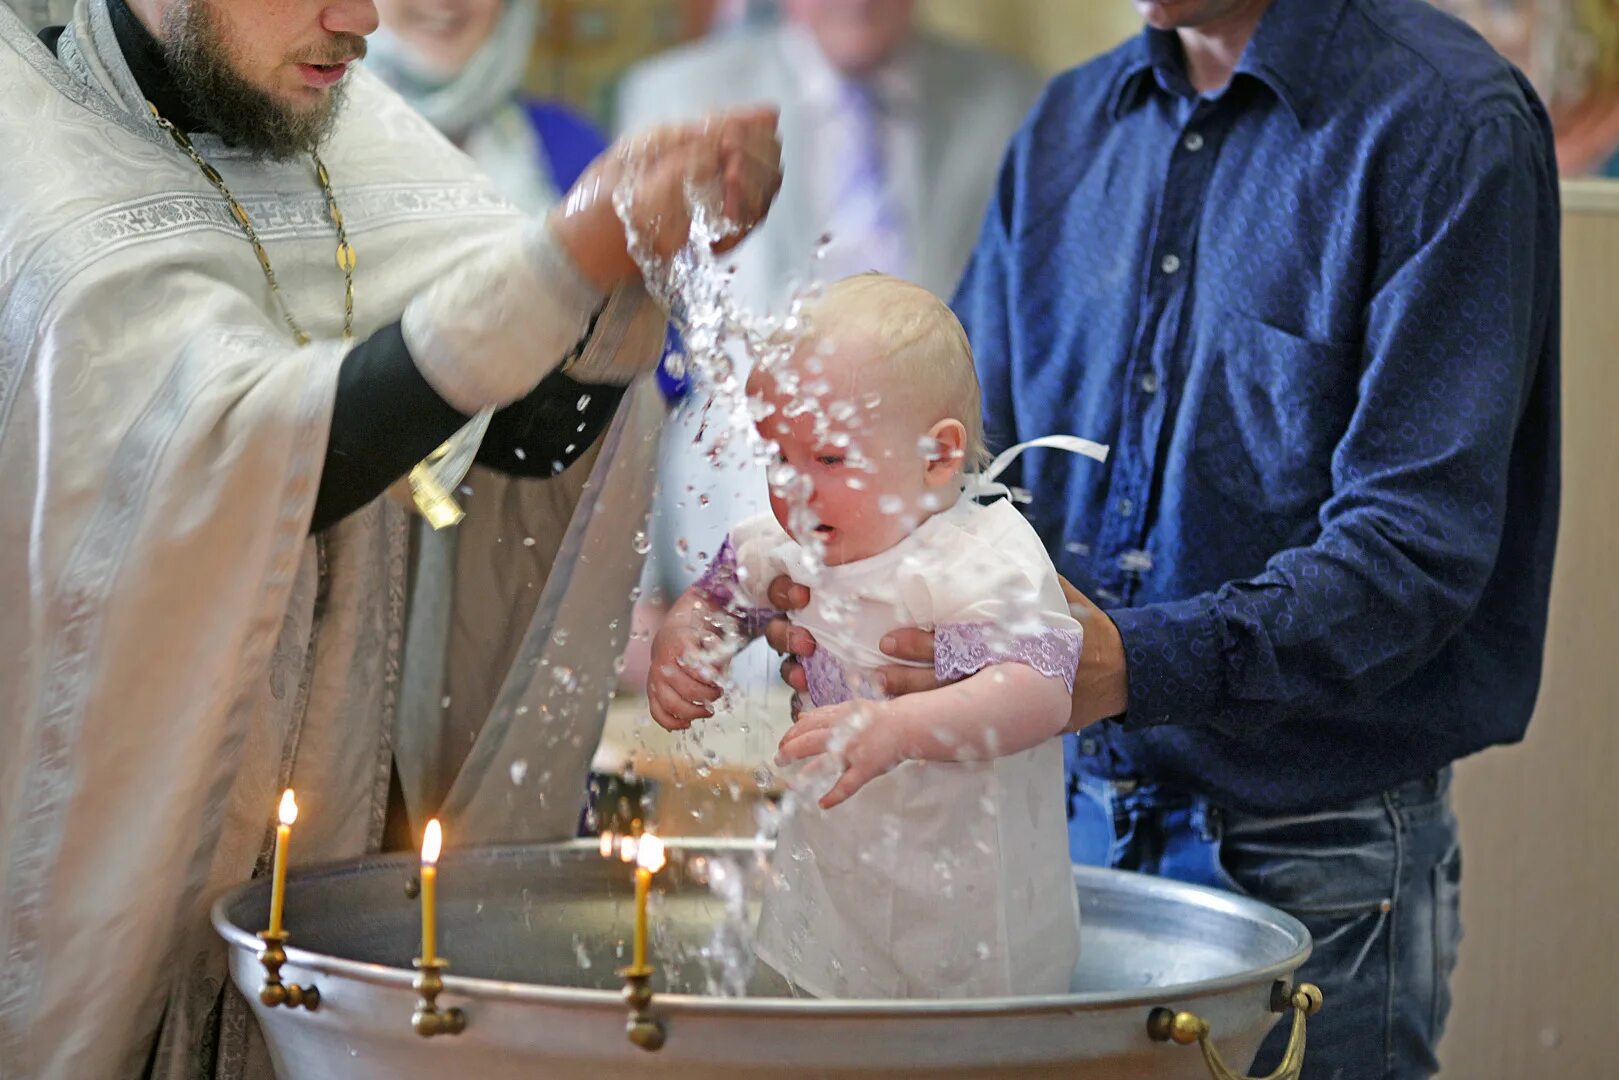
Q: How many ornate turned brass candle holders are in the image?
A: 3